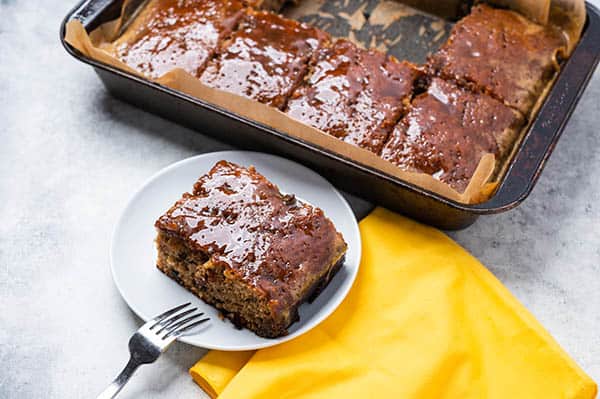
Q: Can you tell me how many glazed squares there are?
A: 6